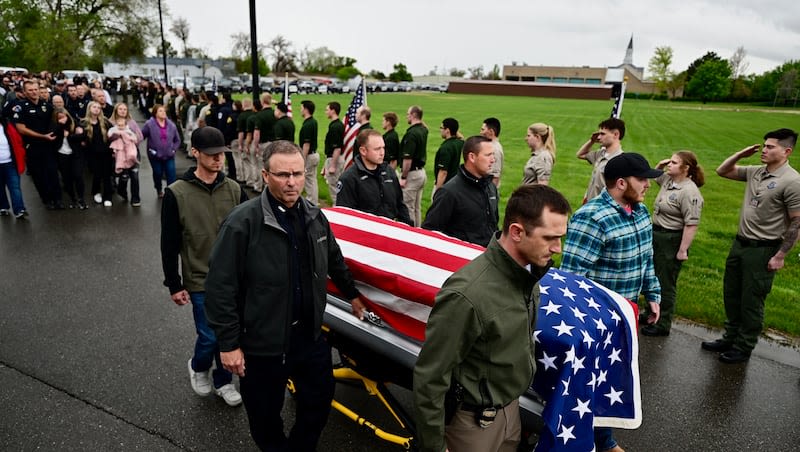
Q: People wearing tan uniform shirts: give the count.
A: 5